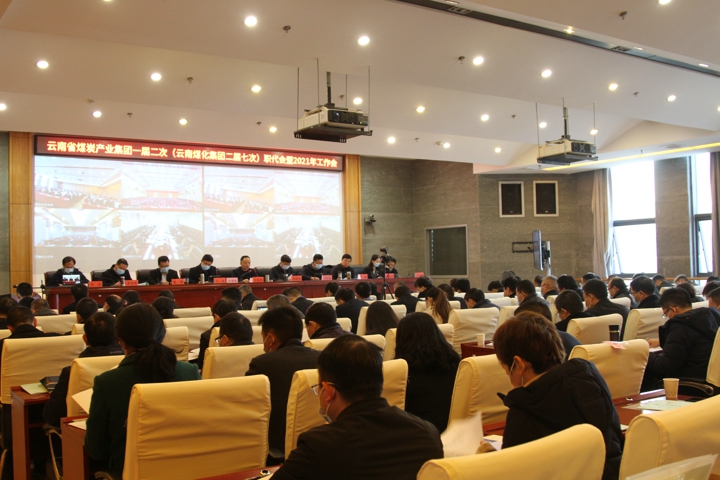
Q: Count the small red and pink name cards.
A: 11